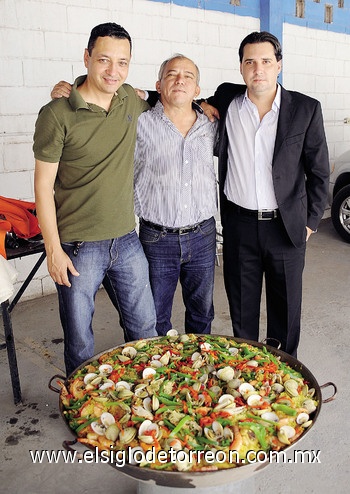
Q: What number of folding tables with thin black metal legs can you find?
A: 1